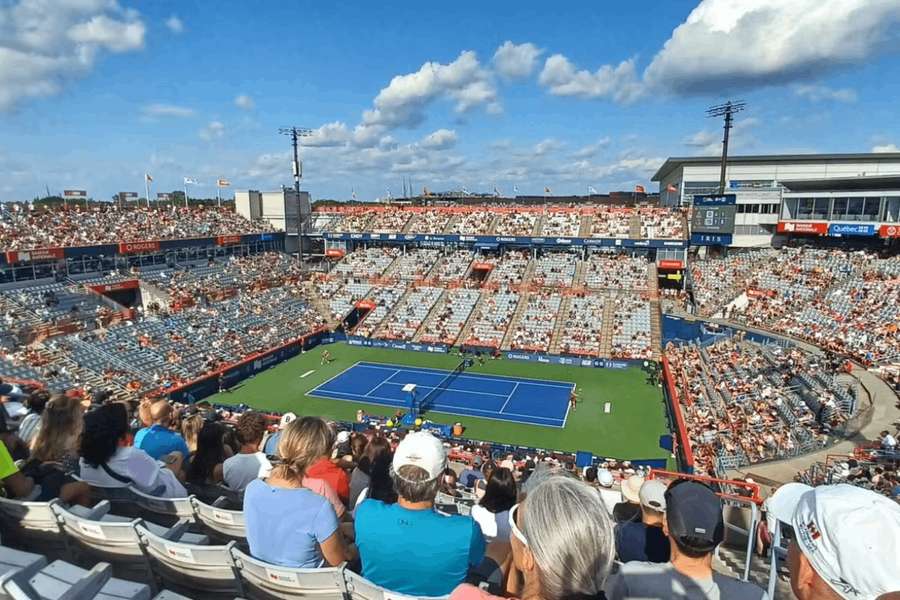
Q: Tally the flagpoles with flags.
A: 13